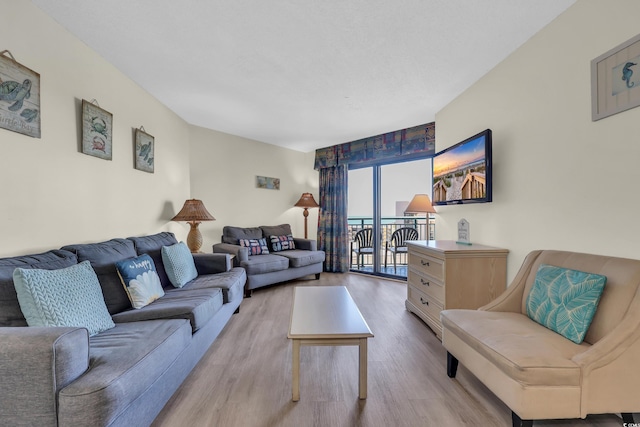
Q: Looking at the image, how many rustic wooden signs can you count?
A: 3